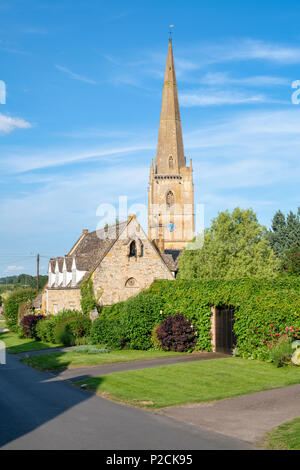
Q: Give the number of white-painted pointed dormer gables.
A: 4